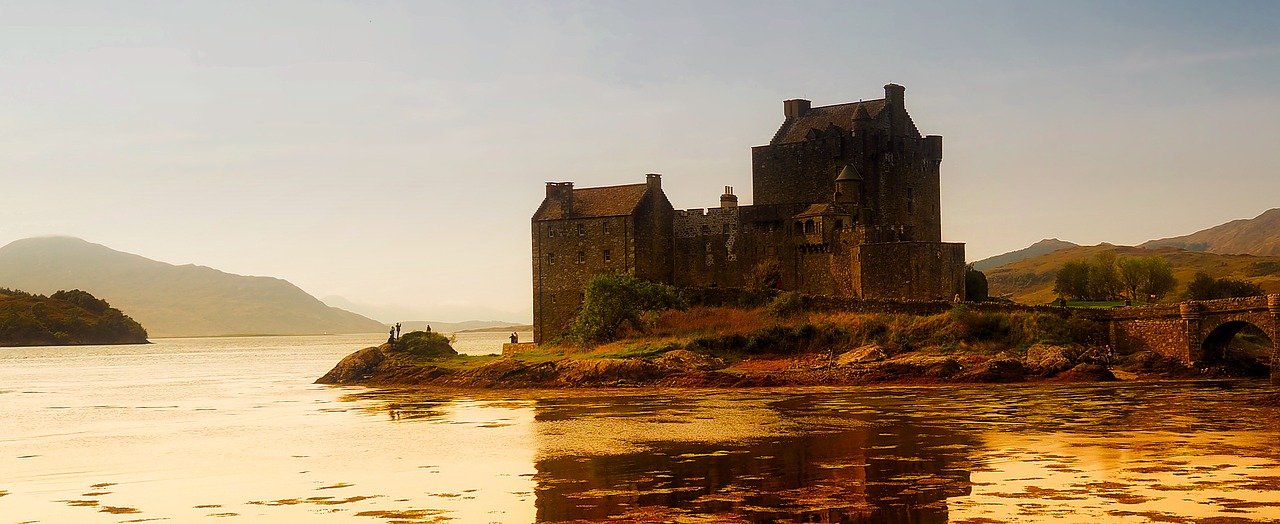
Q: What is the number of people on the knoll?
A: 3